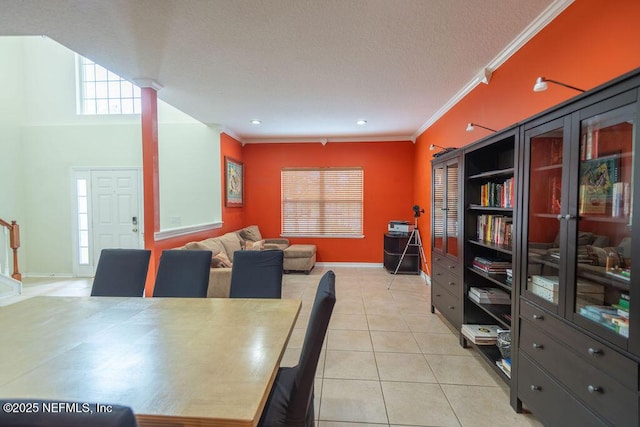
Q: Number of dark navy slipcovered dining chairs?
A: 5